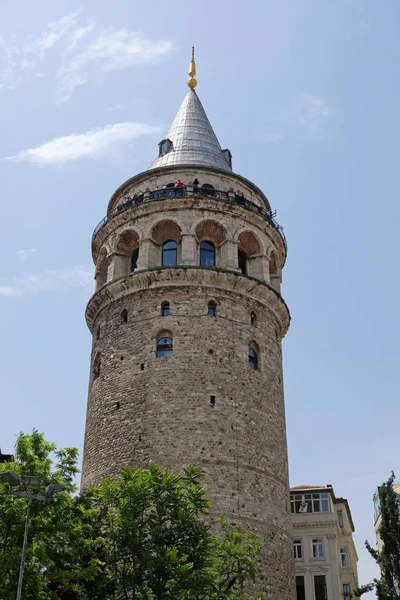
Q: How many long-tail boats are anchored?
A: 0